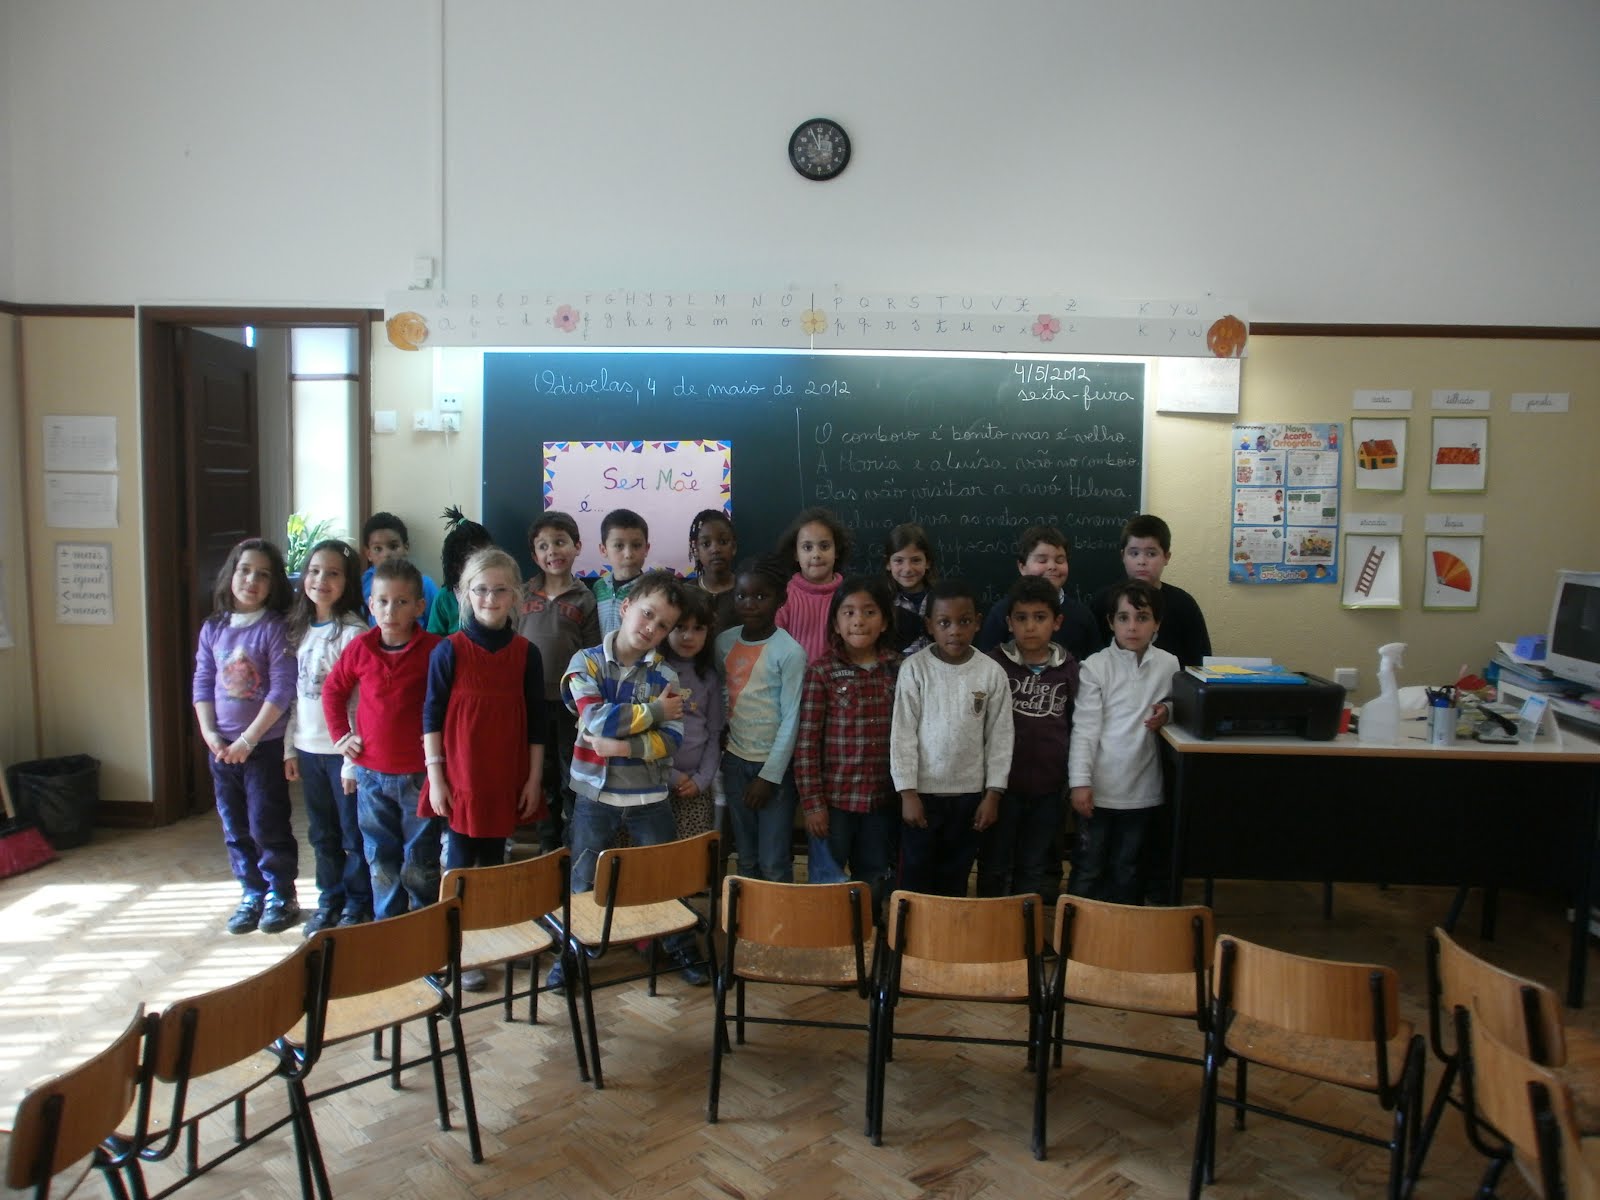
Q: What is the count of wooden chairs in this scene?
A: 11